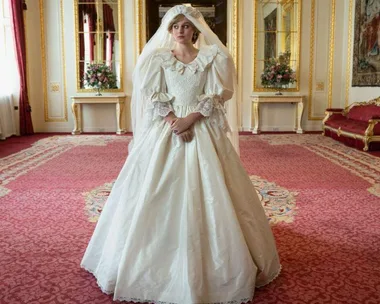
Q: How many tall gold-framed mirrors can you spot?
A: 2